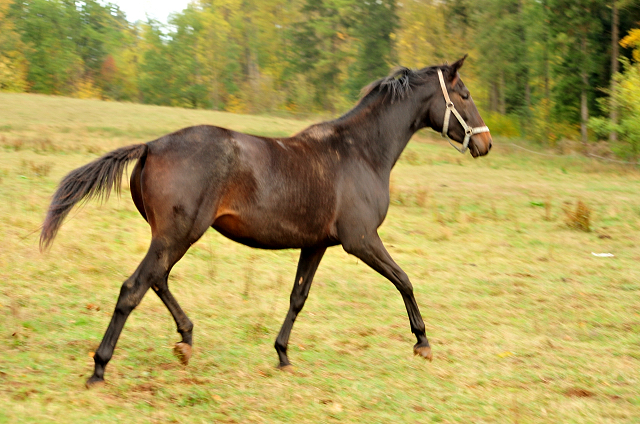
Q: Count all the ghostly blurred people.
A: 0